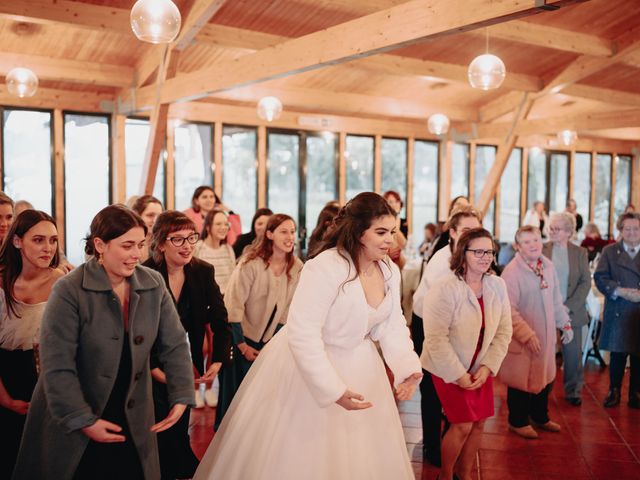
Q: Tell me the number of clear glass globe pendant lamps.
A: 6